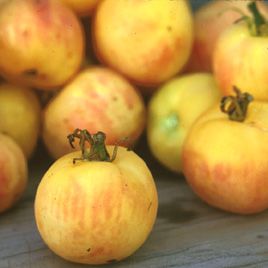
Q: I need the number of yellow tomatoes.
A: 11